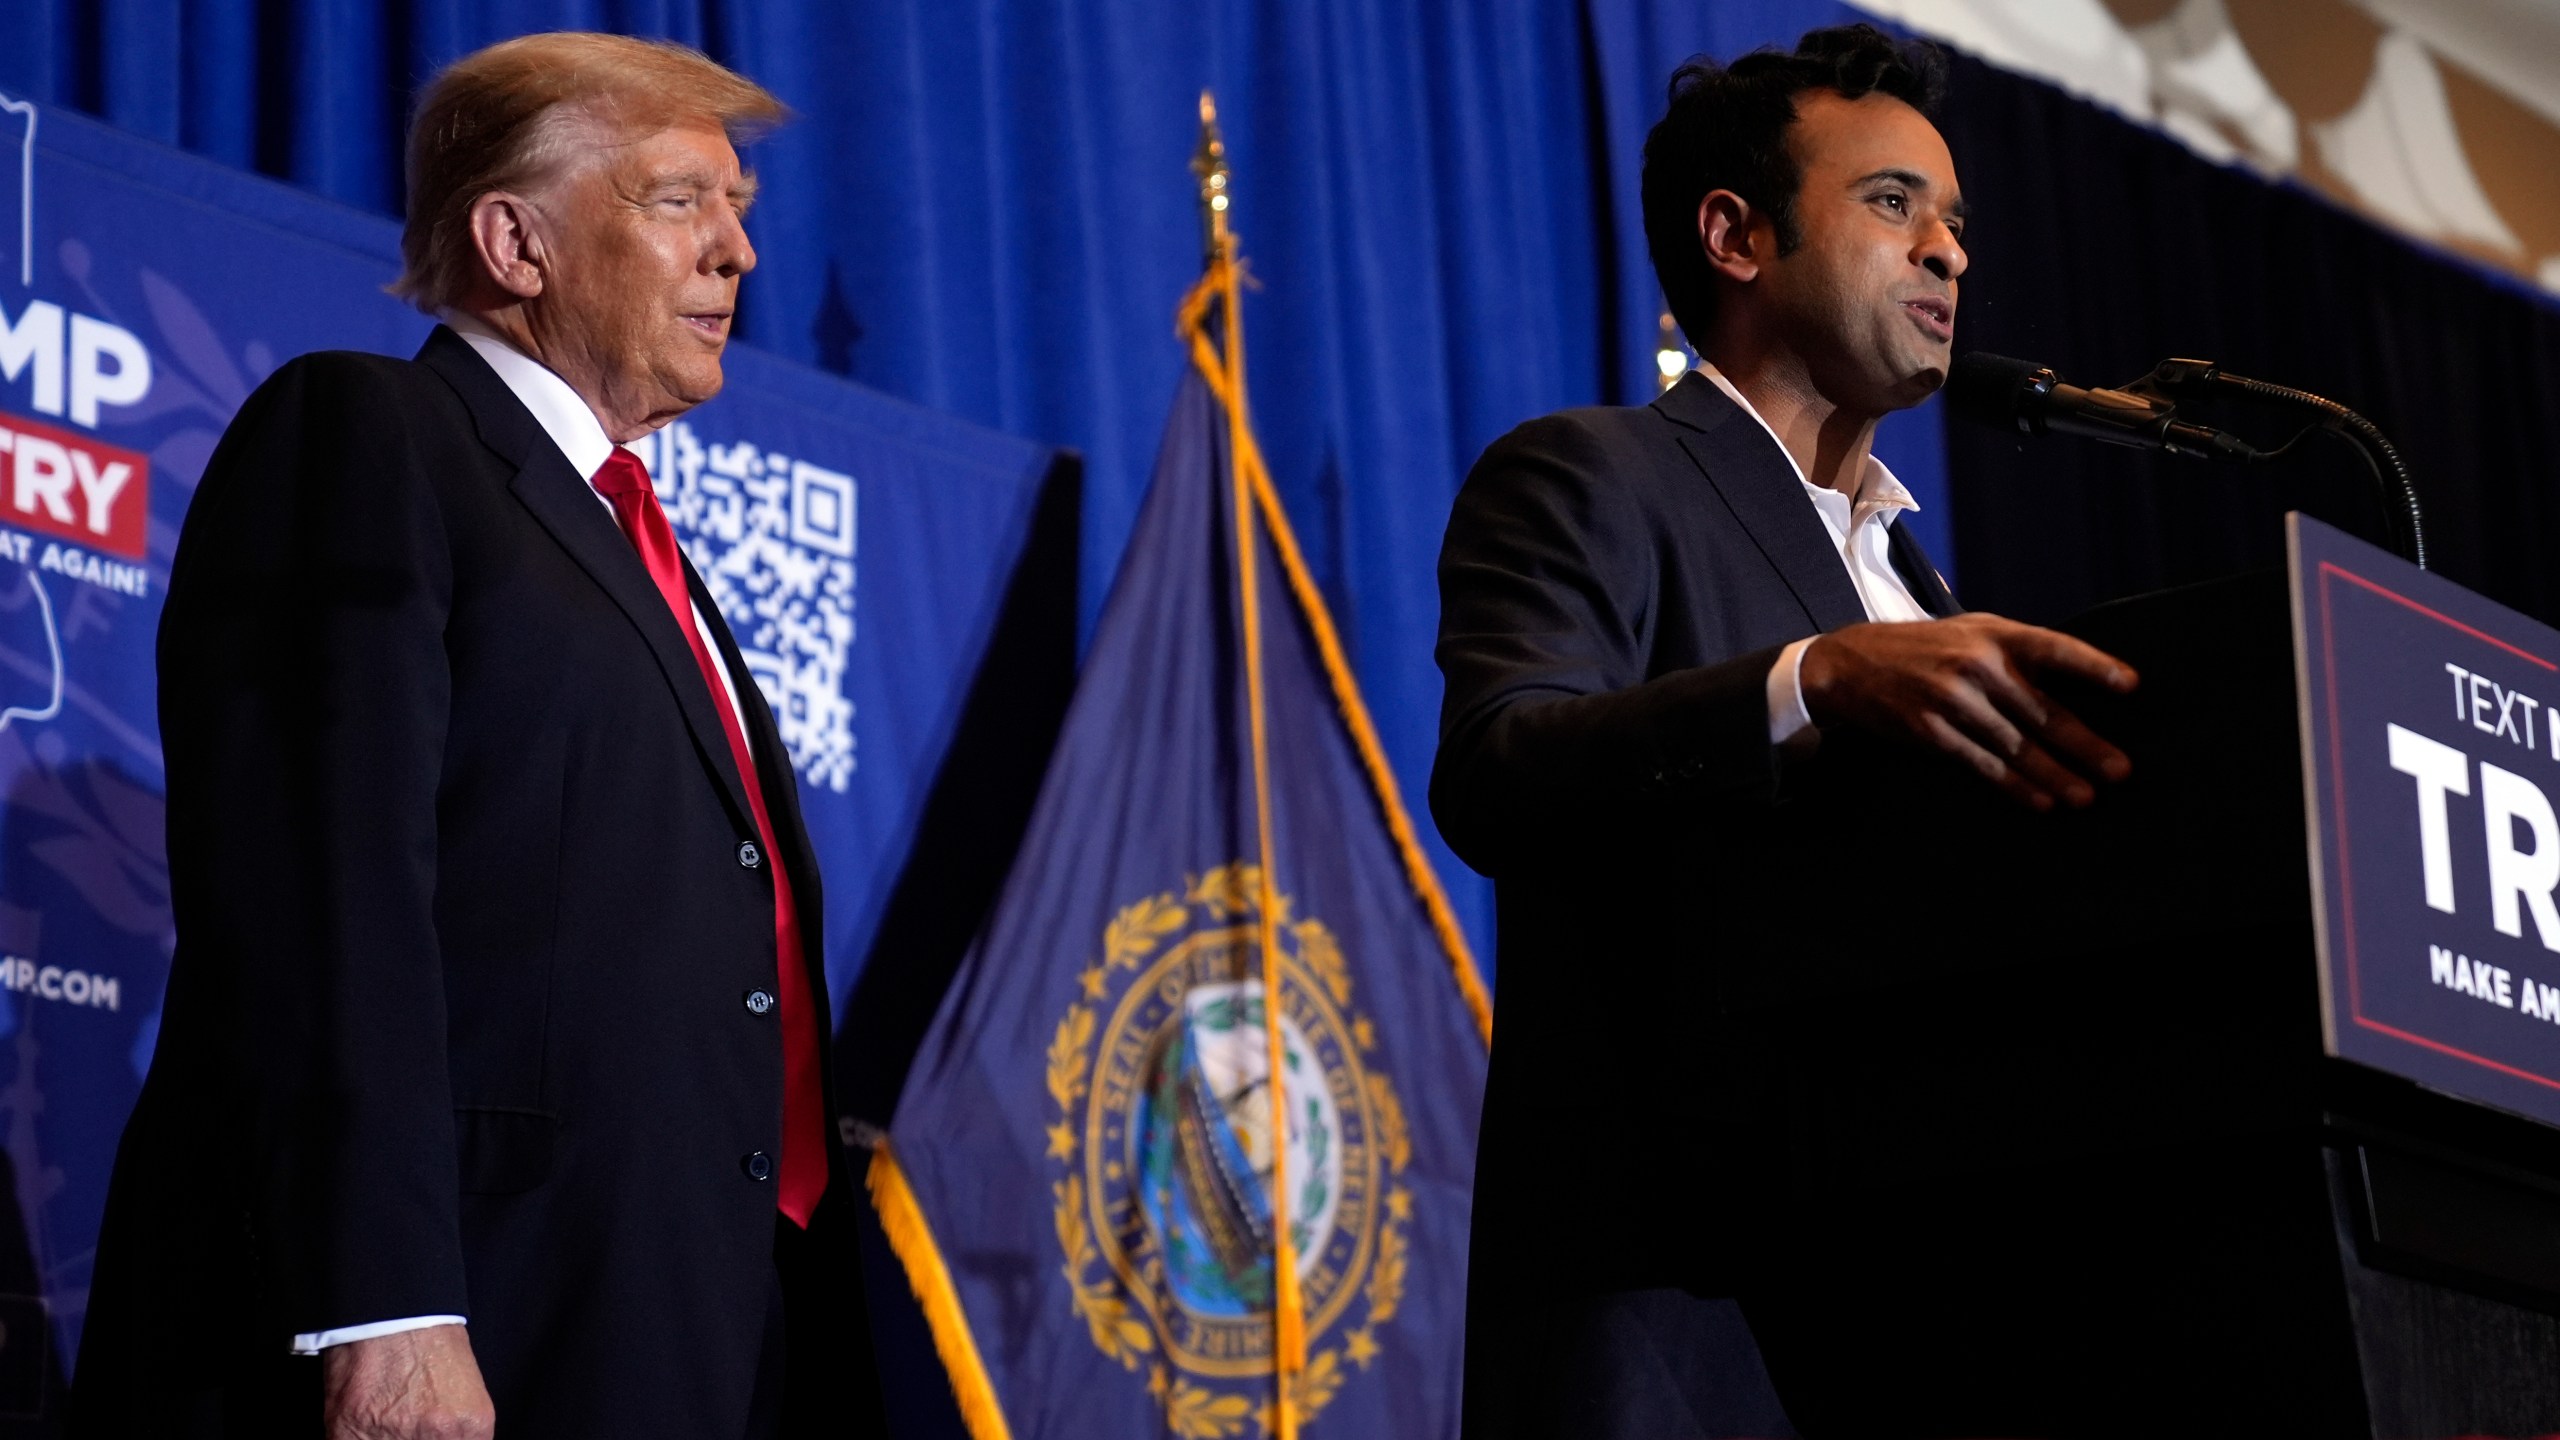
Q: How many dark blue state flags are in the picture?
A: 1